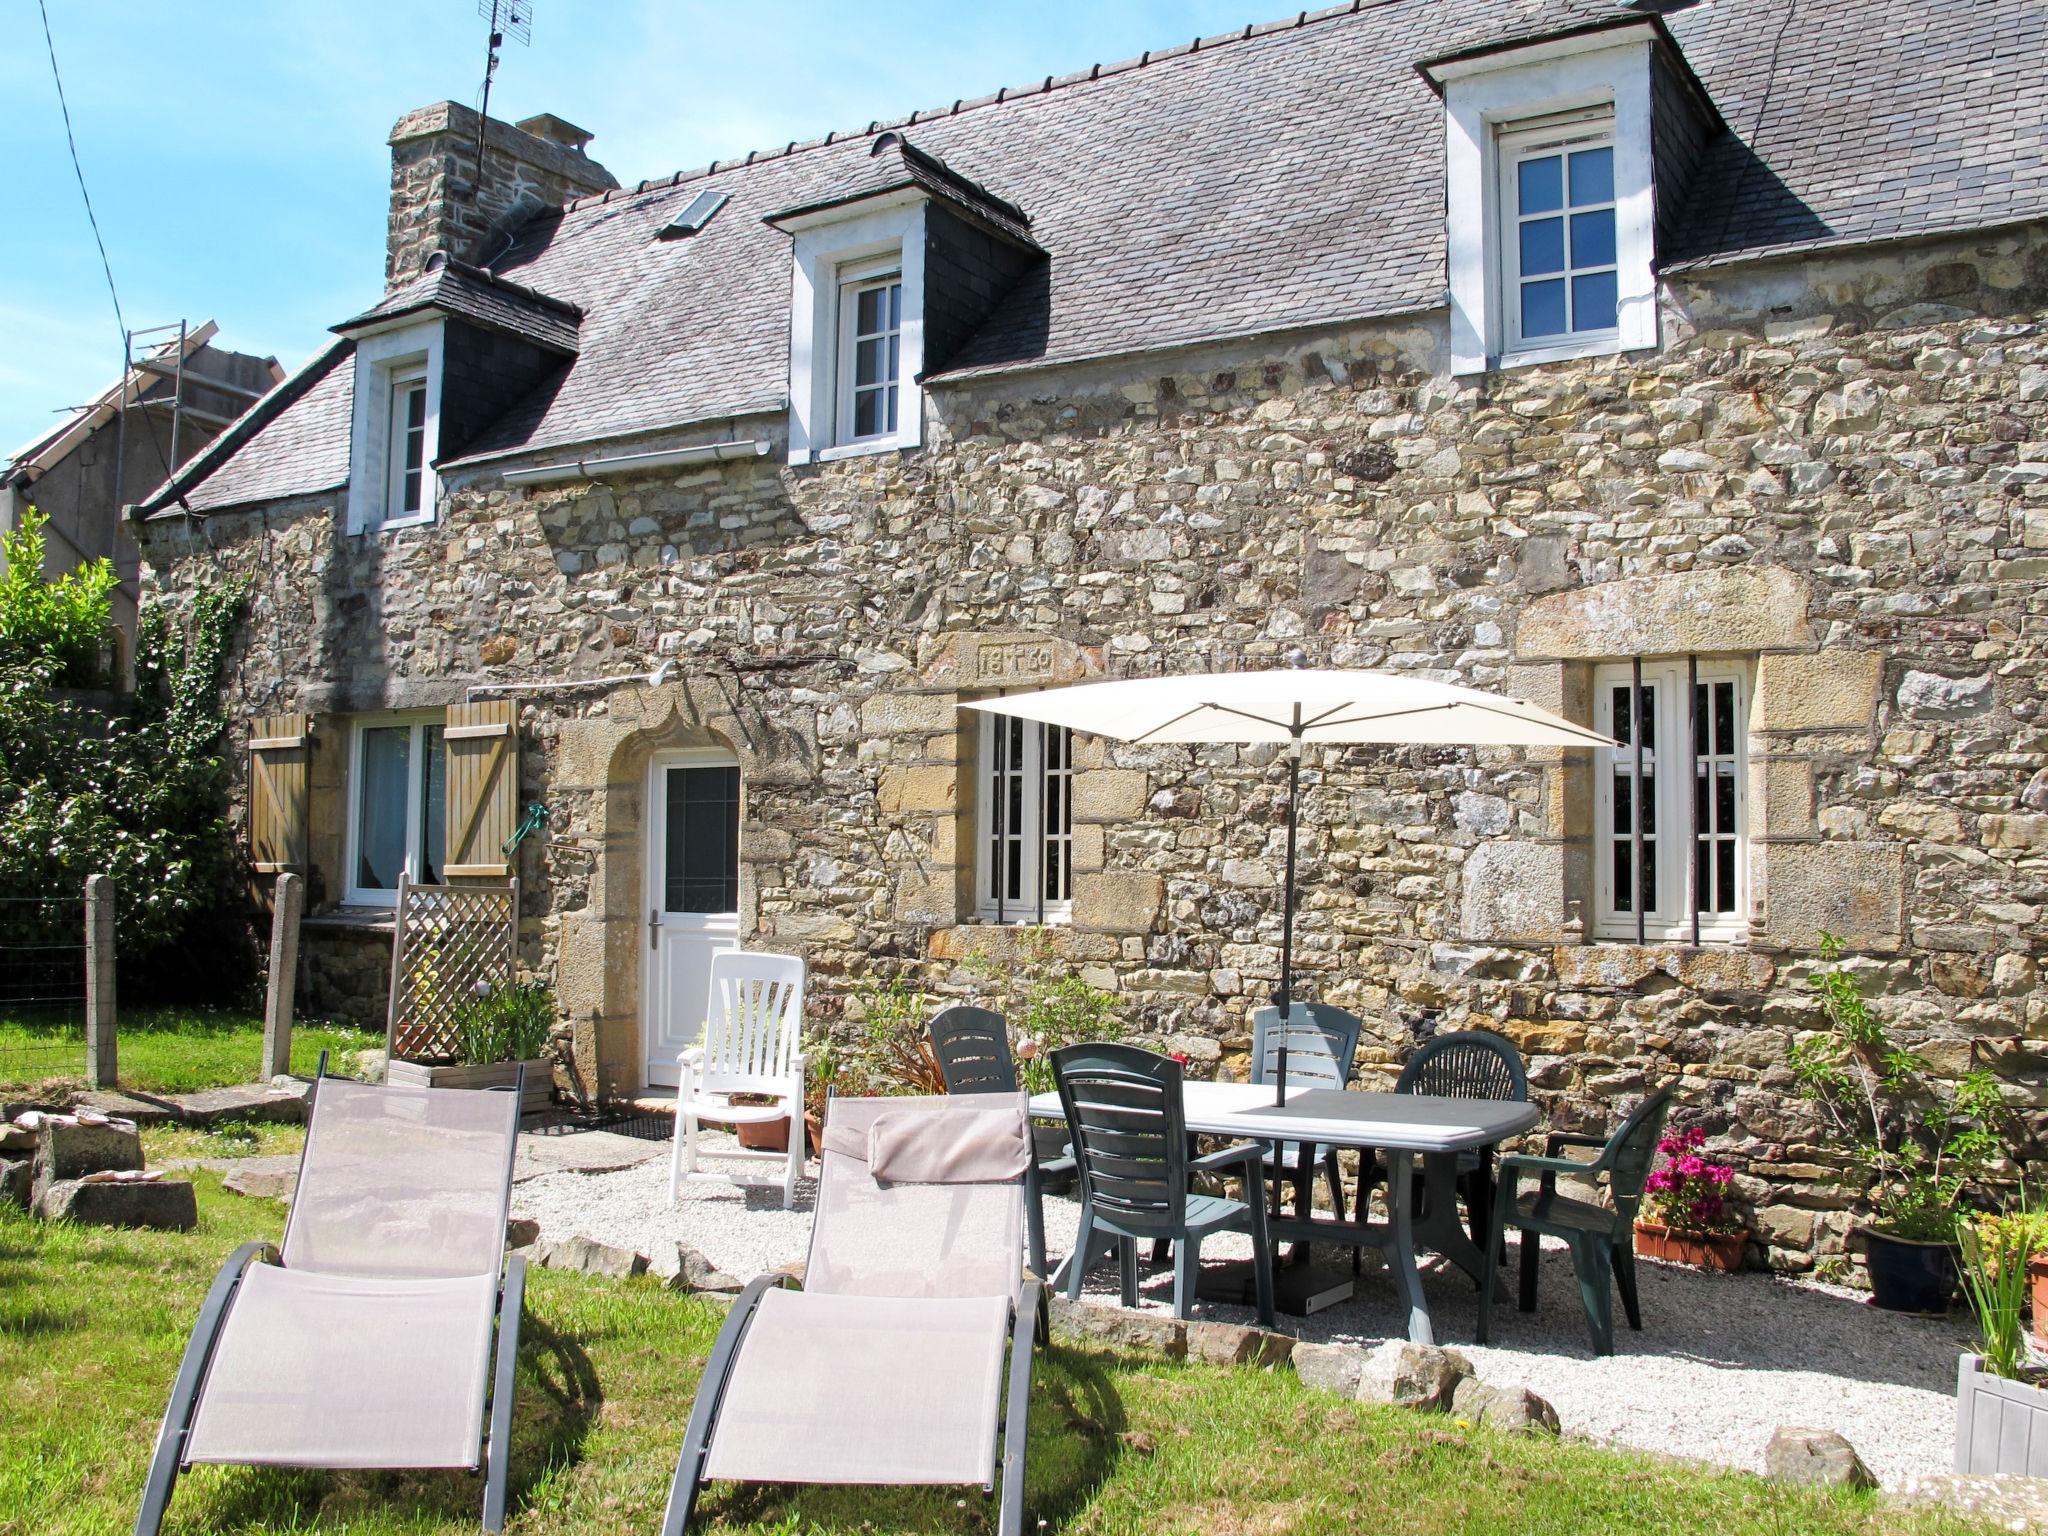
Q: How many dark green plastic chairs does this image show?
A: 5